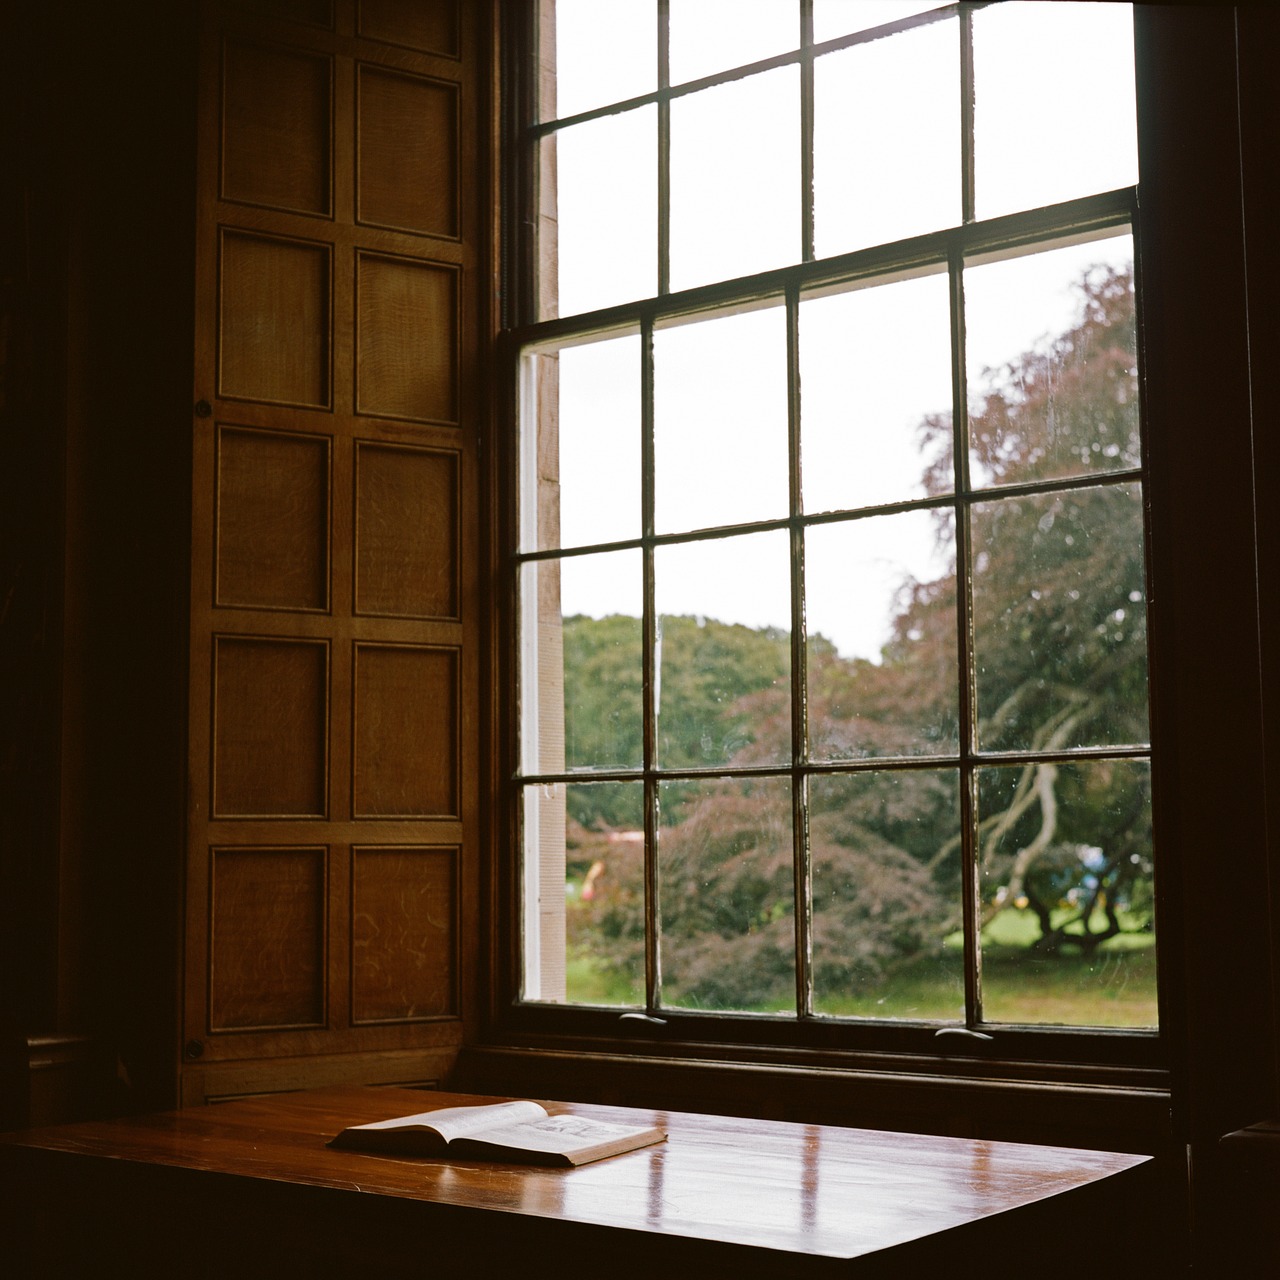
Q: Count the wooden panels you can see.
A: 12